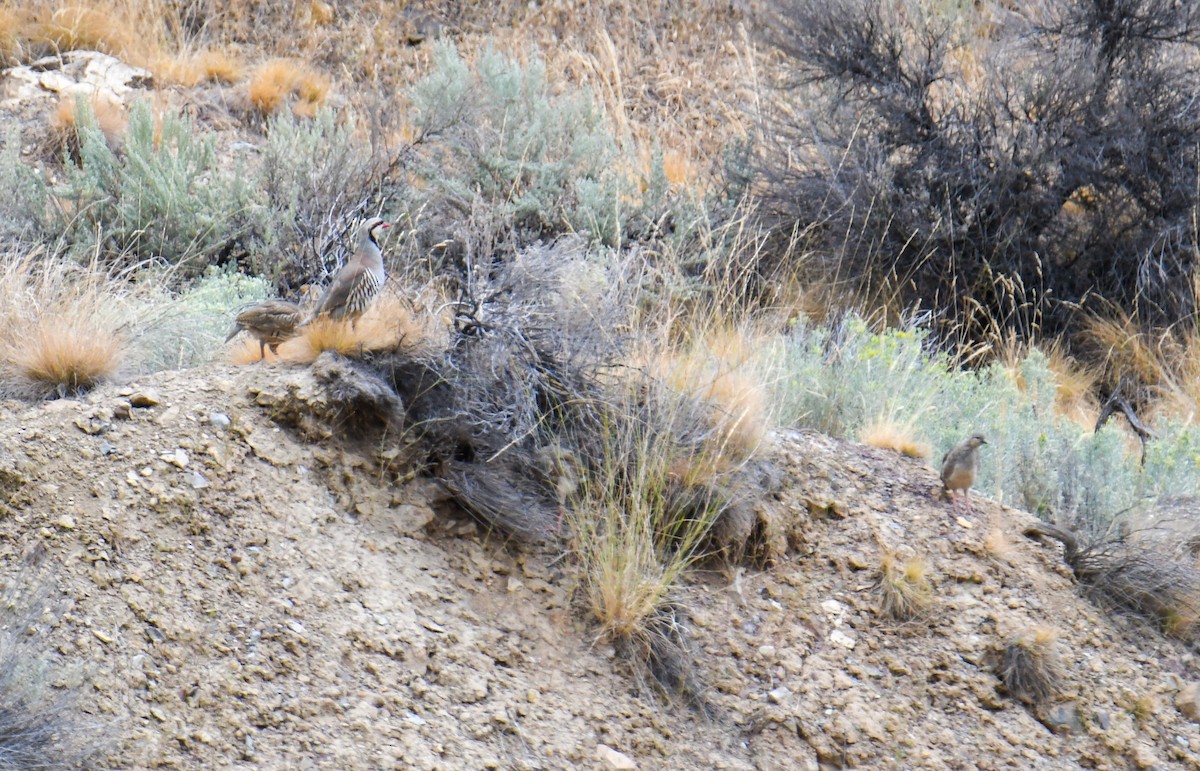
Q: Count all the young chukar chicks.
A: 2